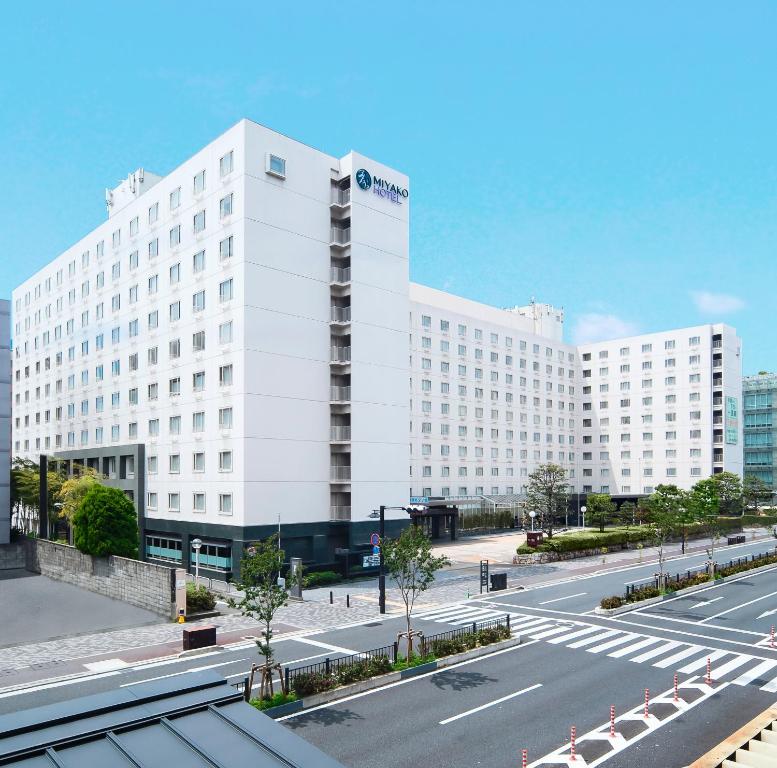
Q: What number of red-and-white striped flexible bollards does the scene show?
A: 7